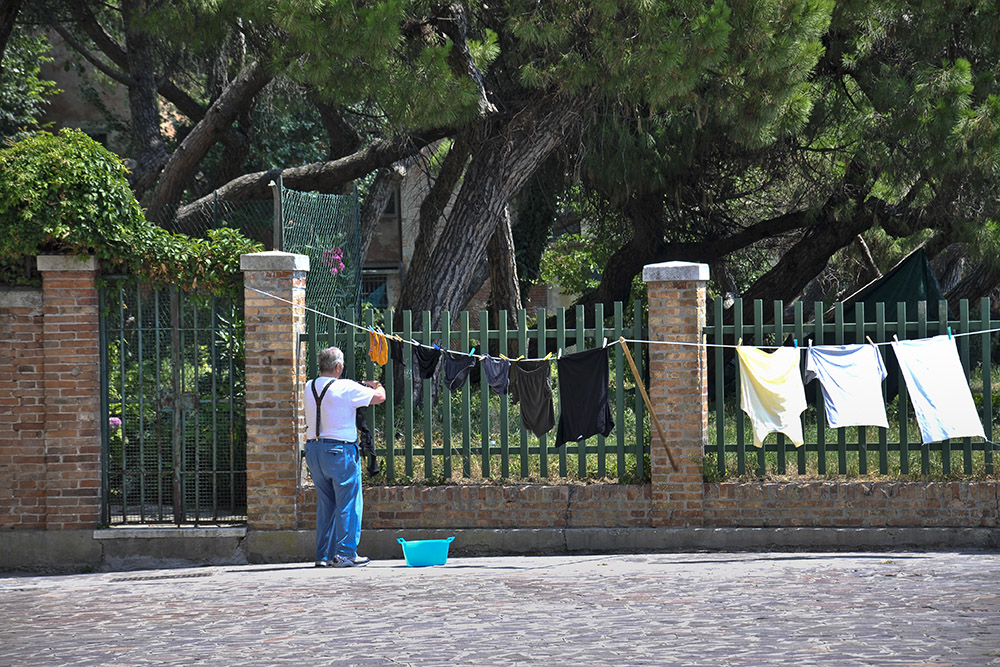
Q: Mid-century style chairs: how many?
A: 0